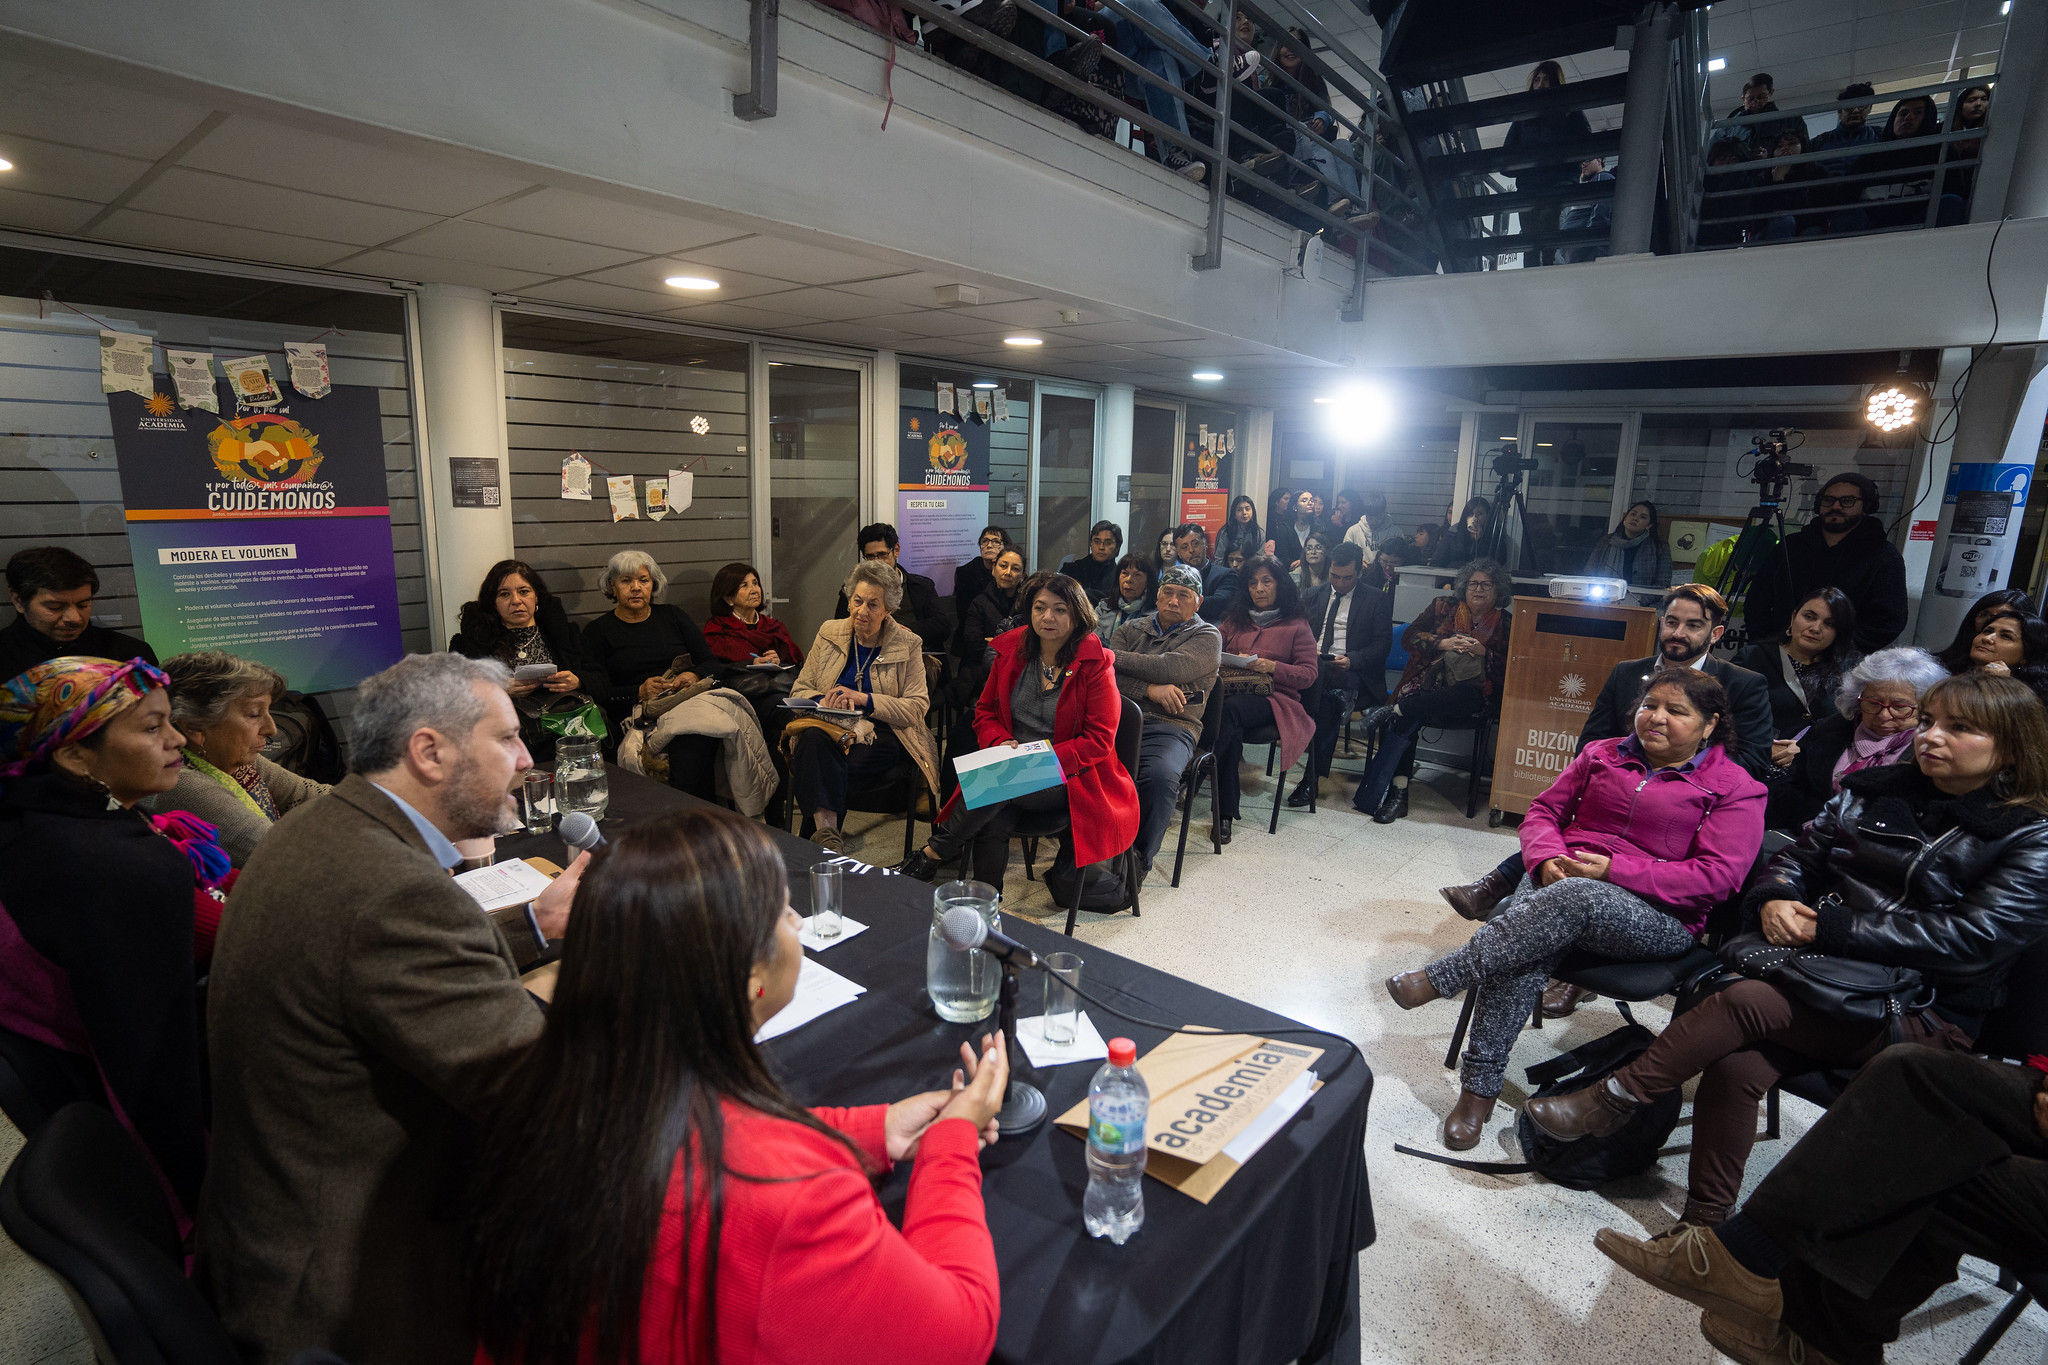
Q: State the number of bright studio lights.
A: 2